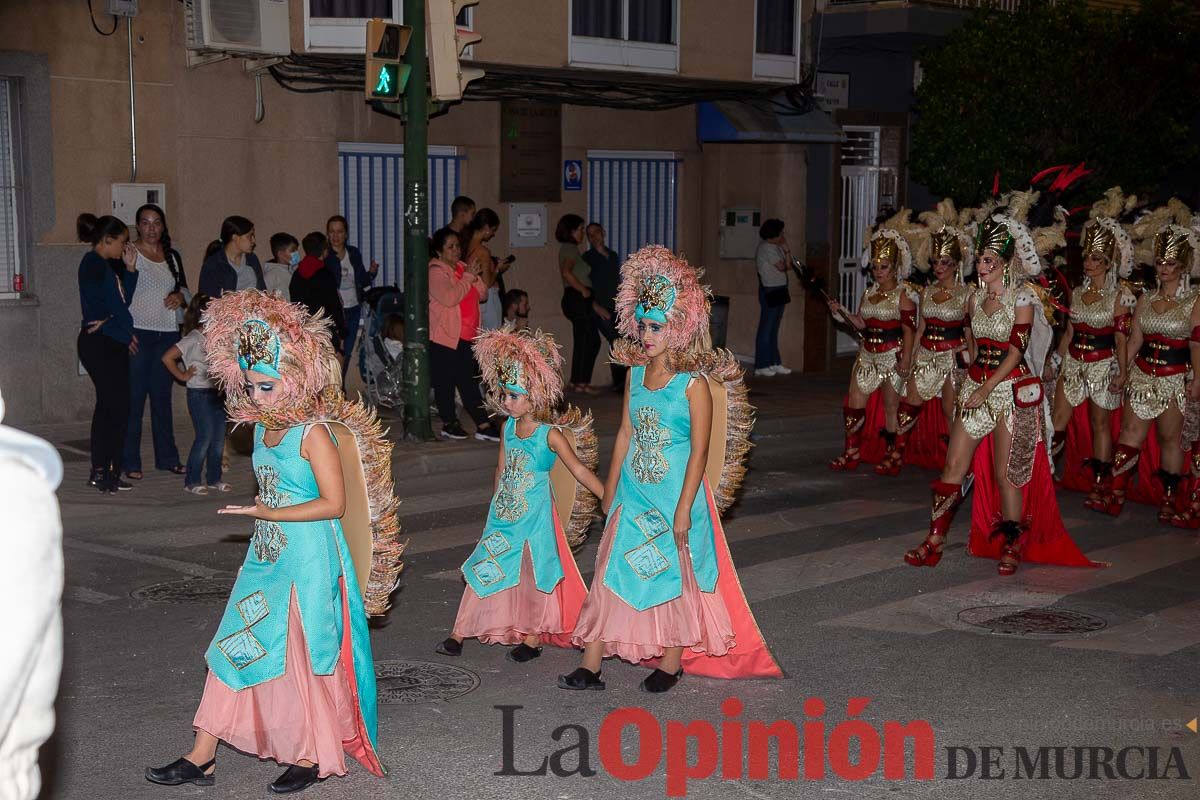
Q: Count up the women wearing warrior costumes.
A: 5